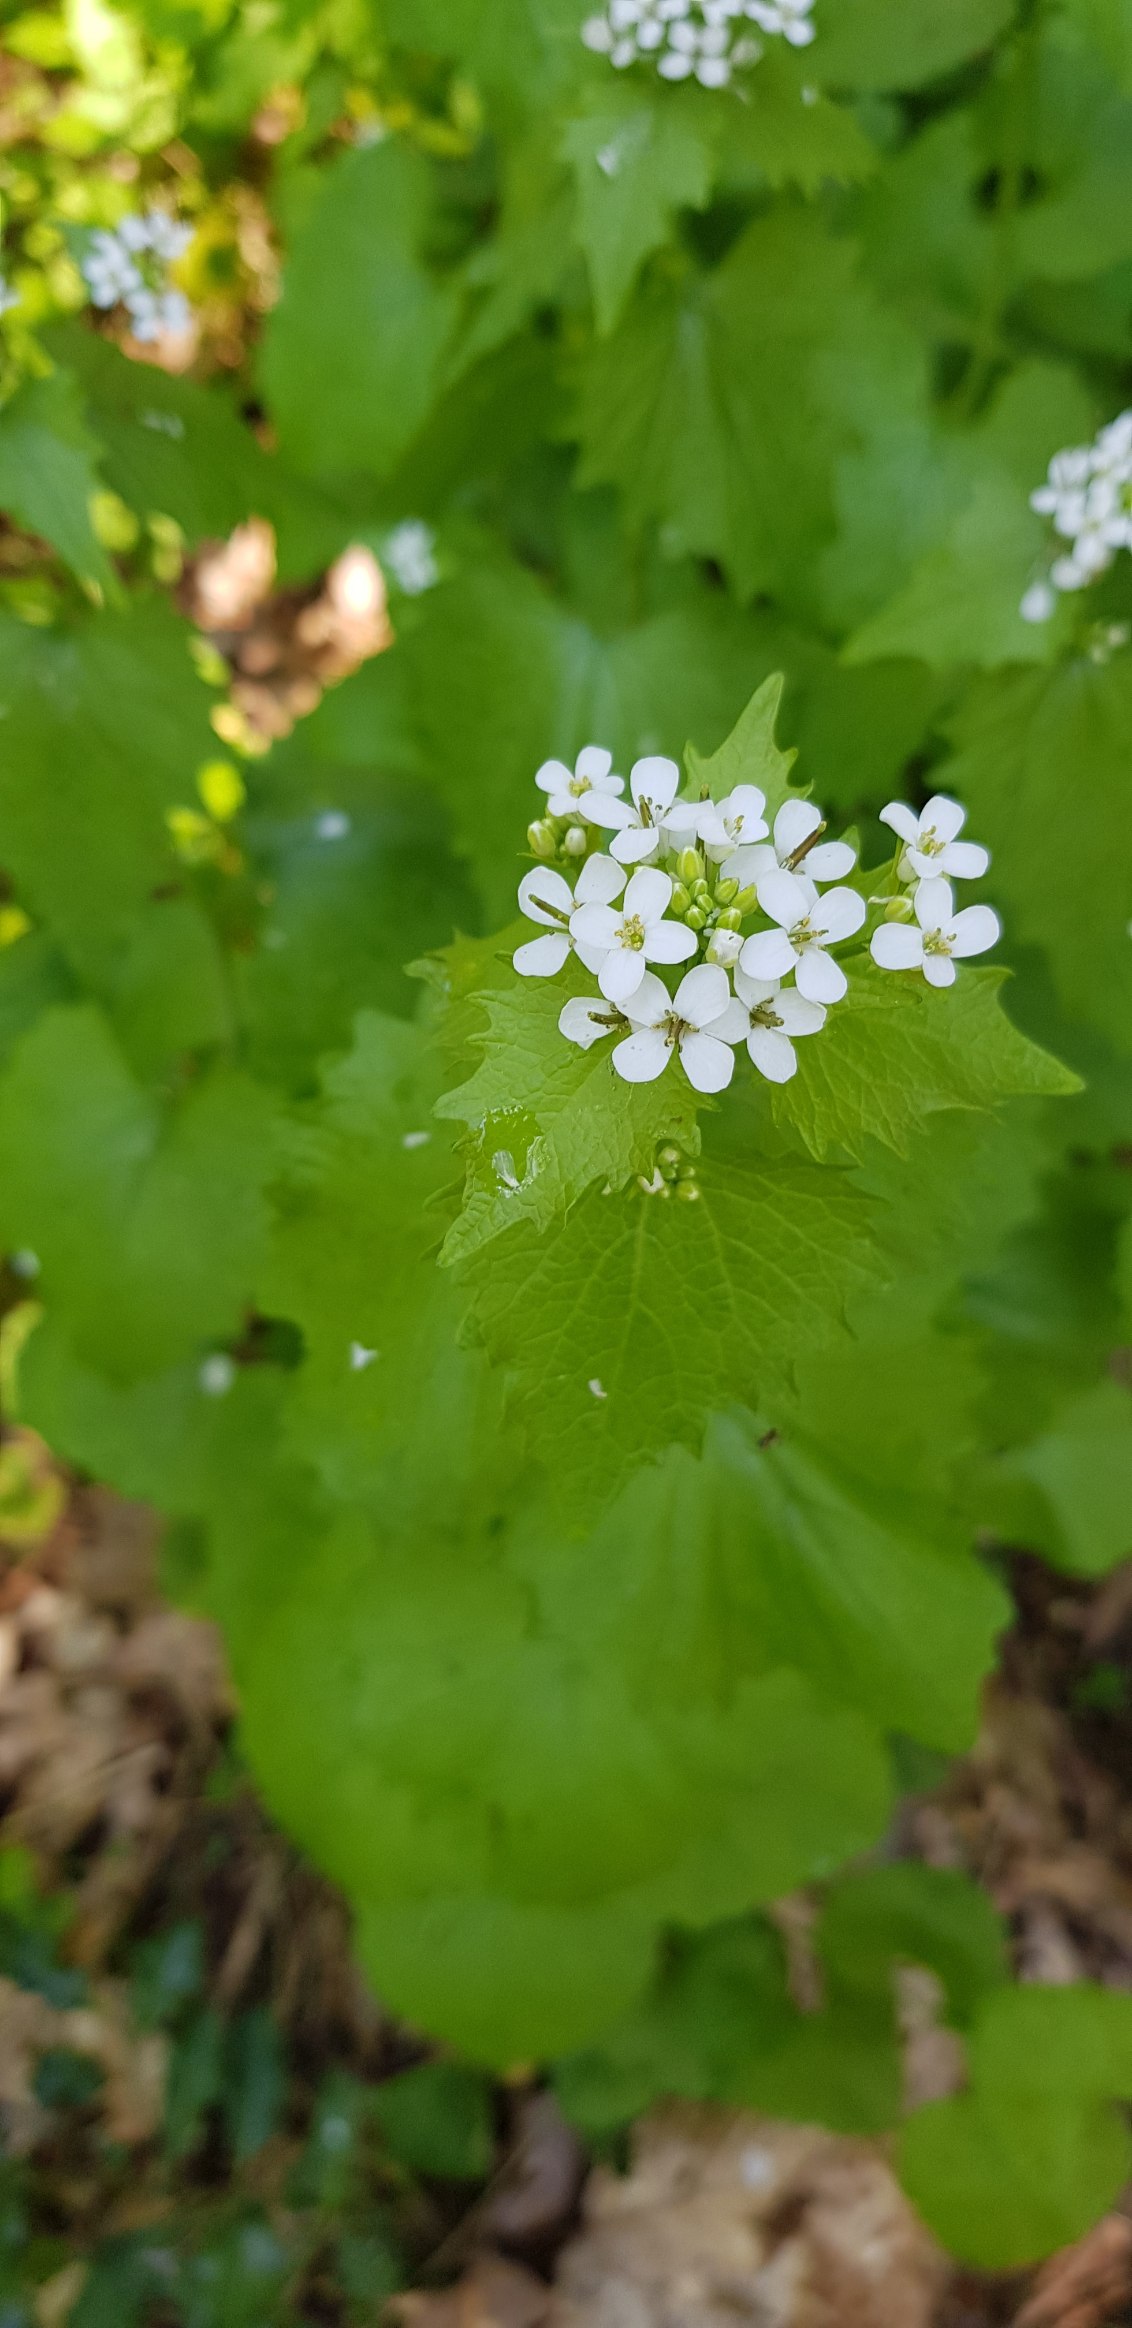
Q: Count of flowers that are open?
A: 12